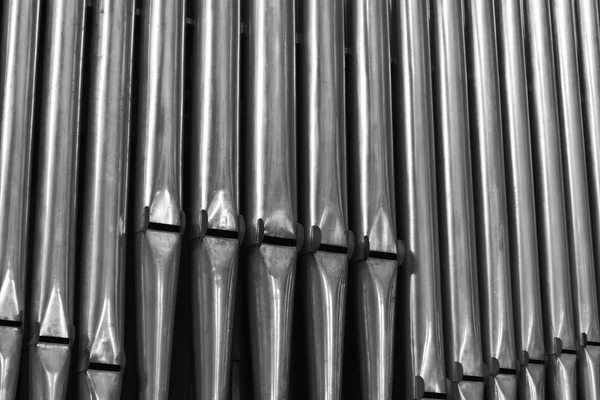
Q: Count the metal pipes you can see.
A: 15